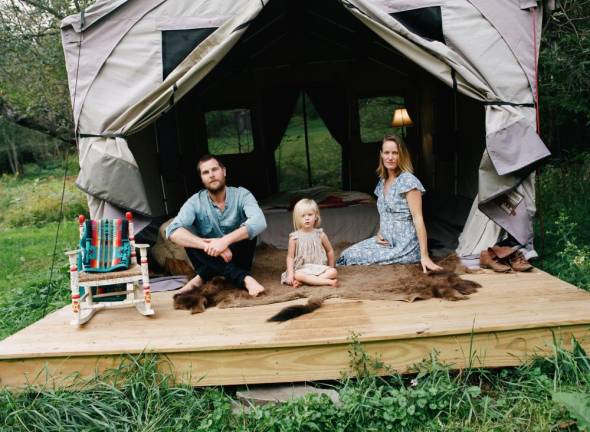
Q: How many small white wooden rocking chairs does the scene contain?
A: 1